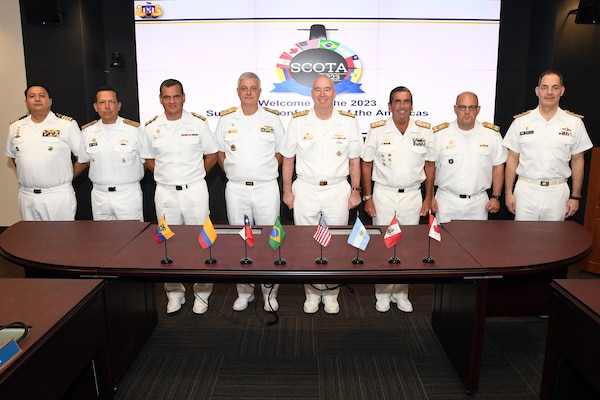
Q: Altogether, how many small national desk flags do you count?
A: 8